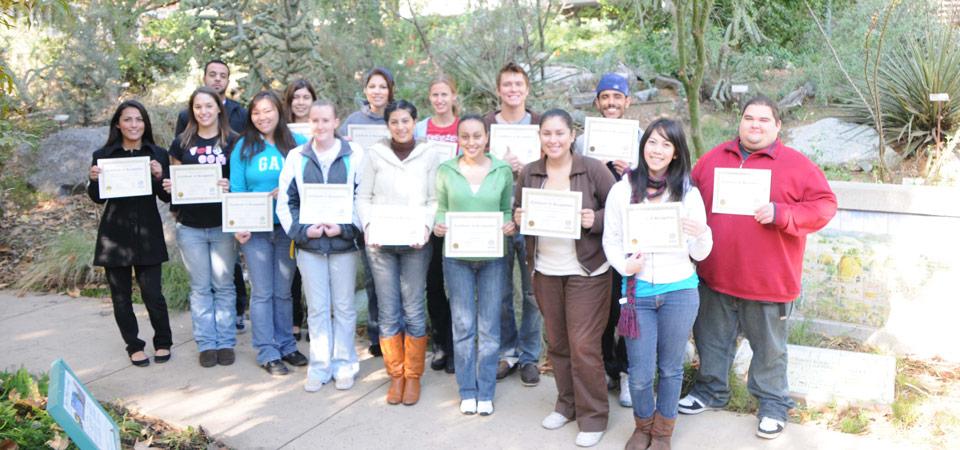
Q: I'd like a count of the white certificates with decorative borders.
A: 14